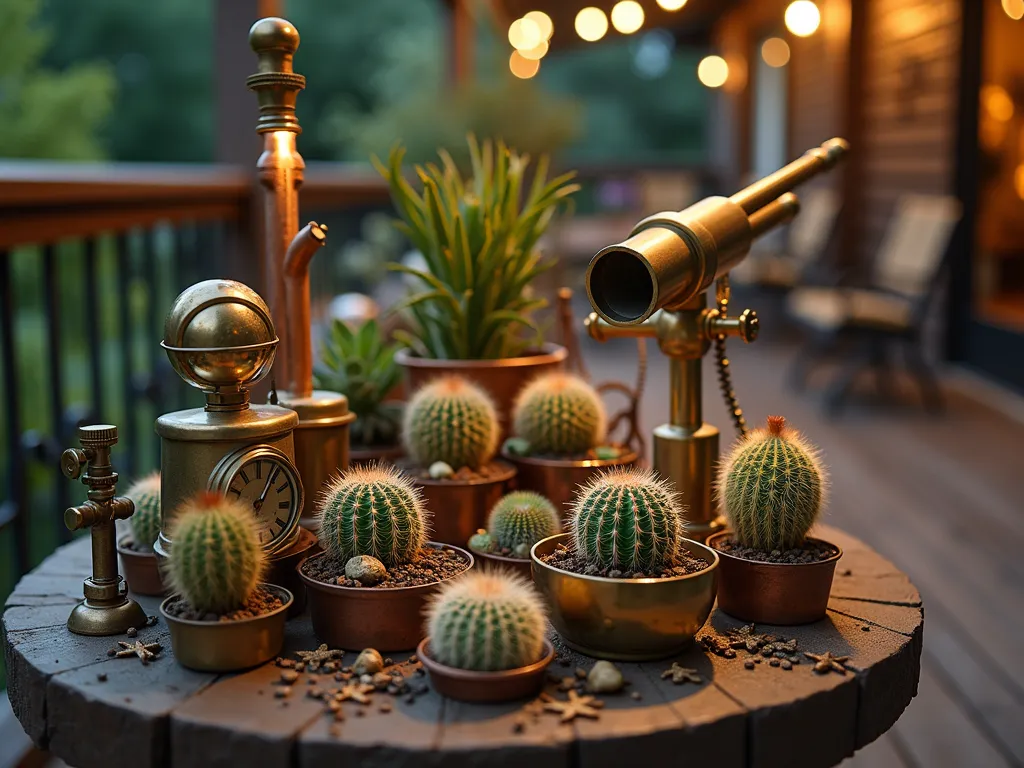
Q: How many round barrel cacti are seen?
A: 9